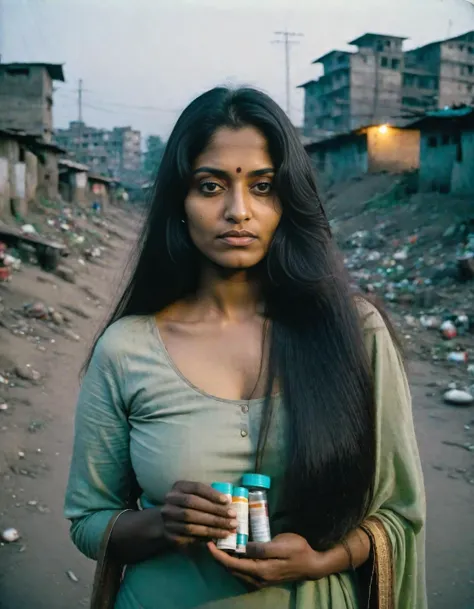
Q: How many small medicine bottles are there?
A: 3